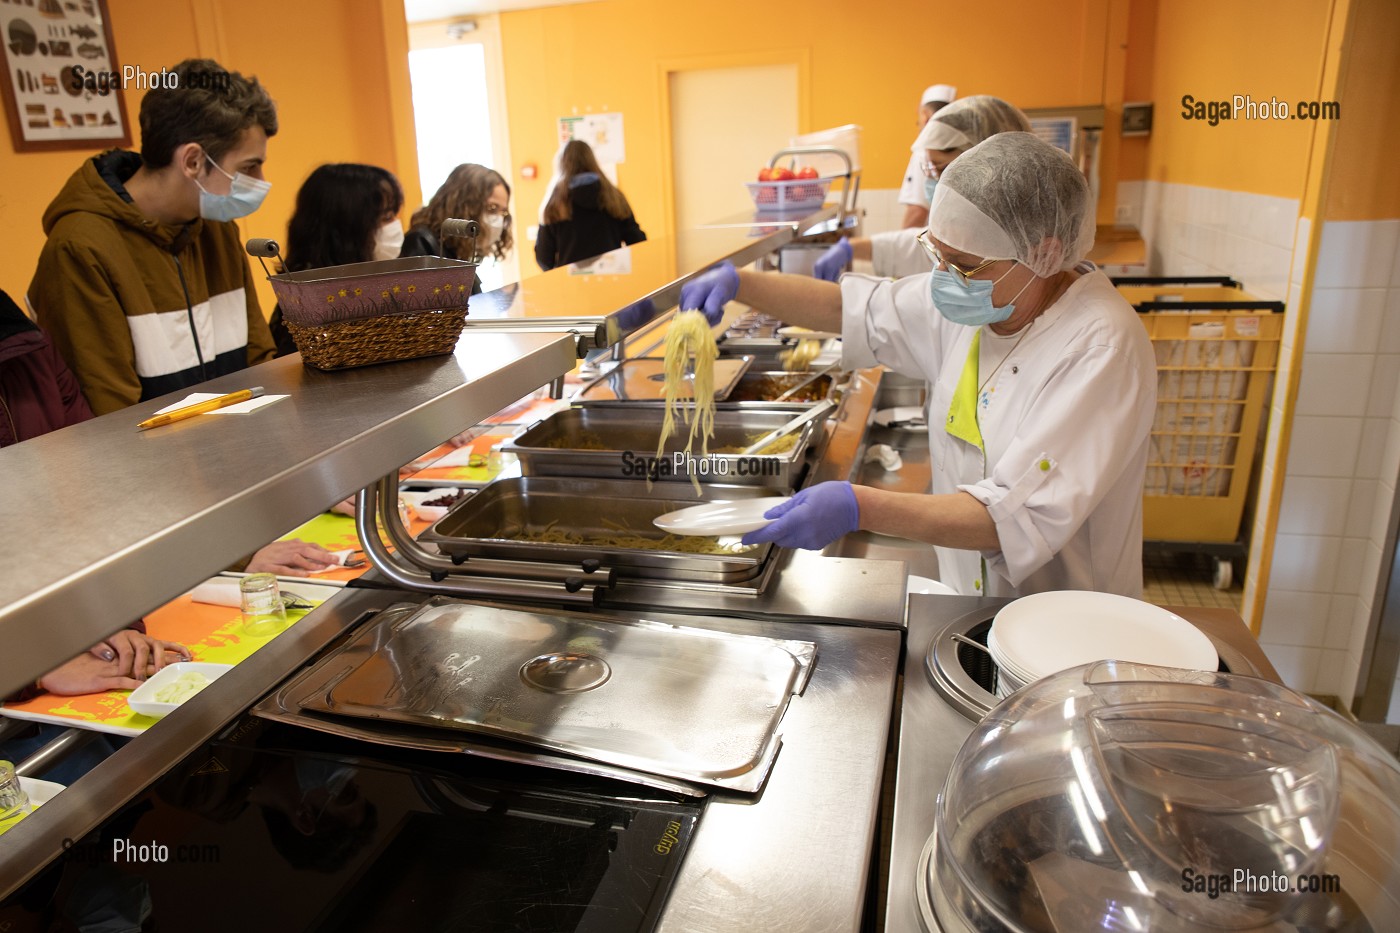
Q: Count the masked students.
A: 3